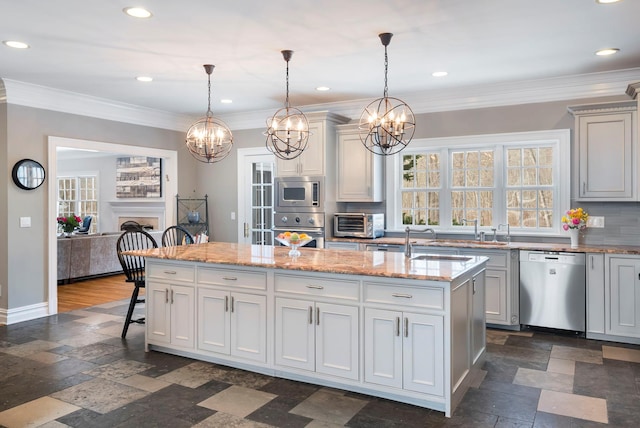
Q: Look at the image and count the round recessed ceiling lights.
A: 8